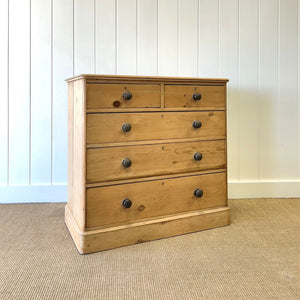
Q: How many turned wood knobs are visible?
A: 8